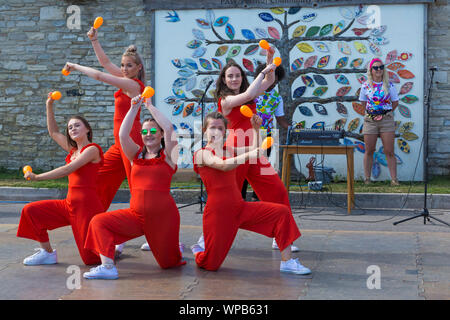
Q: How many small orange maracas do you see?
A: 9